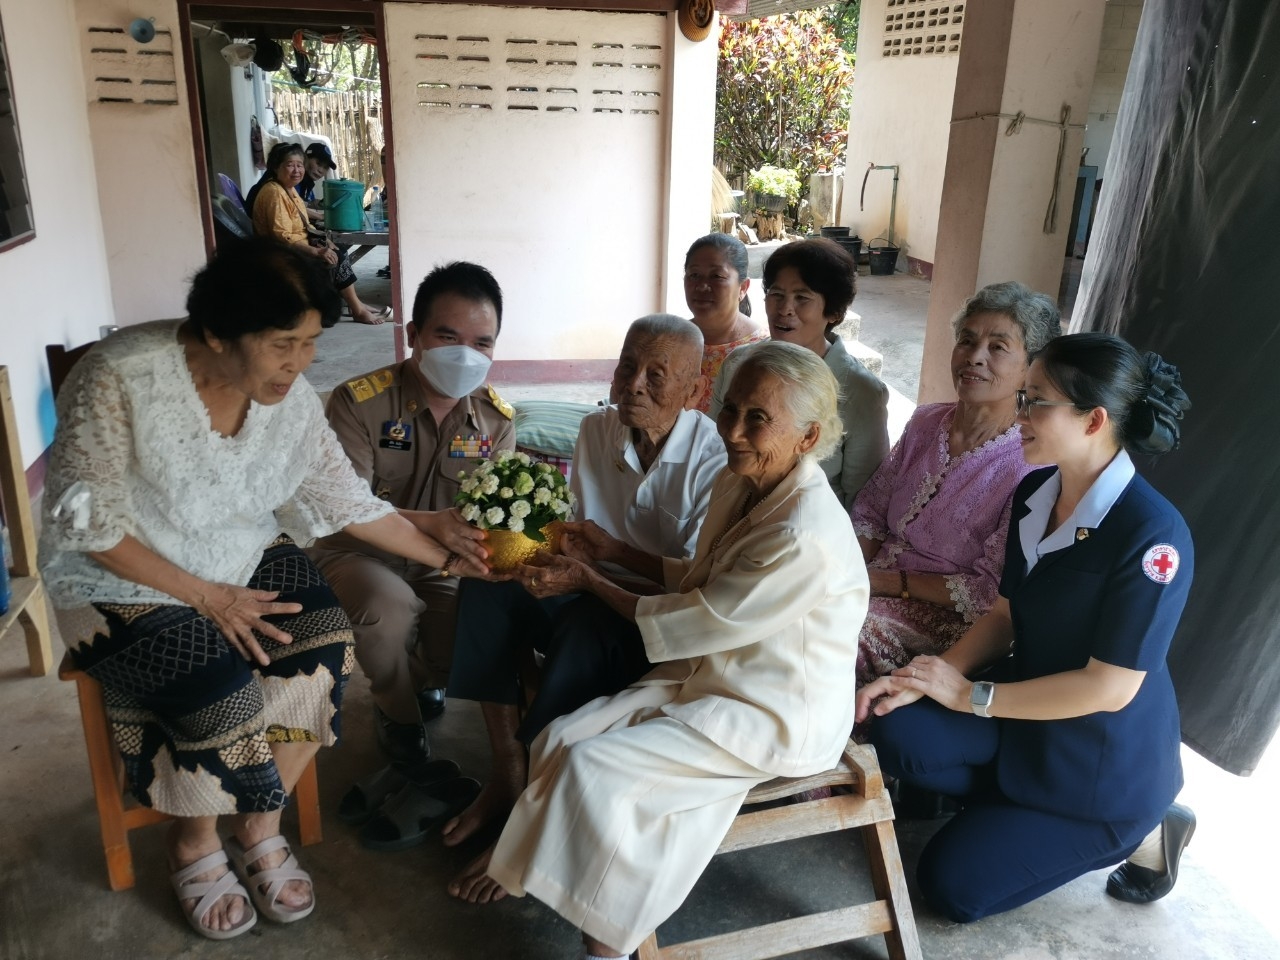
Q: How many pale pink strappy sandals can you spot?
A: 2